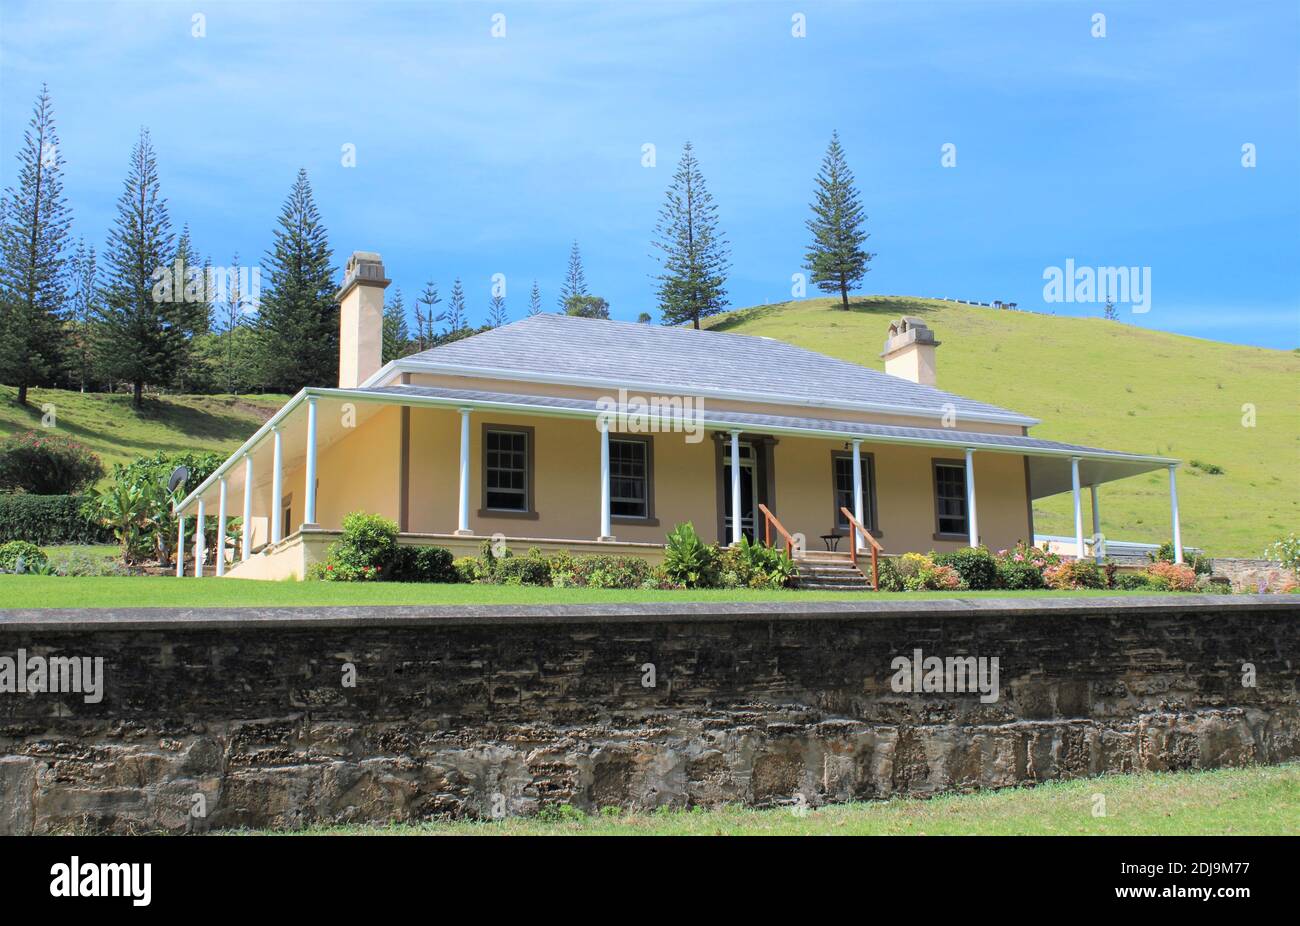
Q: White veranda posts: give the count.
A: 14